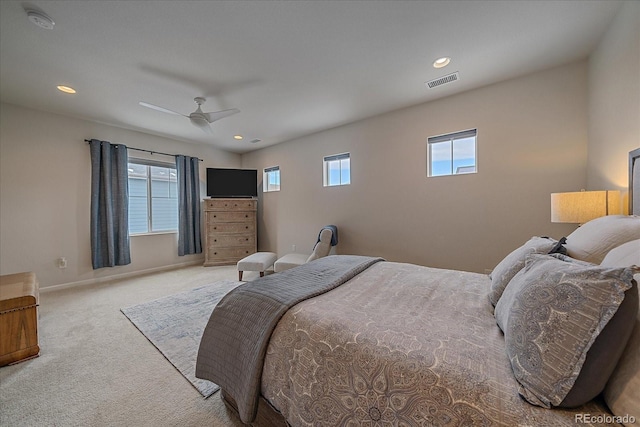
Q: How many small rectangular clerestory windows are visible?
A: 3